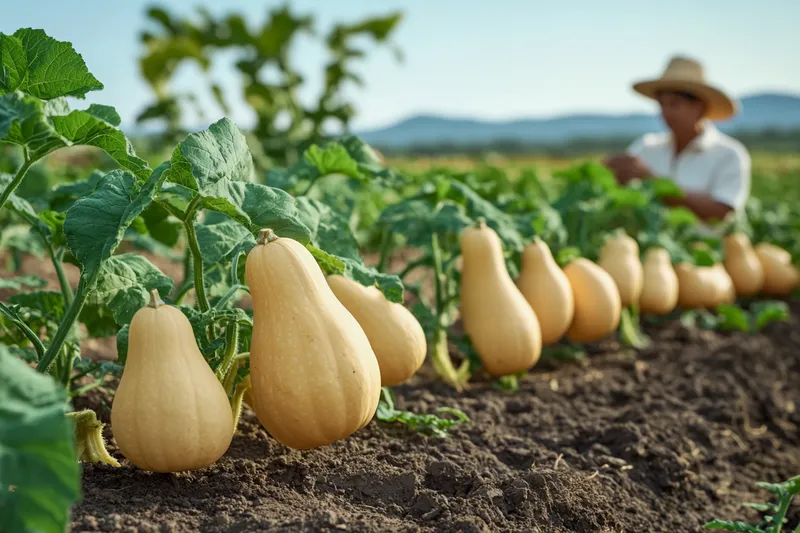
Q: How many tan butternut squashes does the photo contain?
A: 11